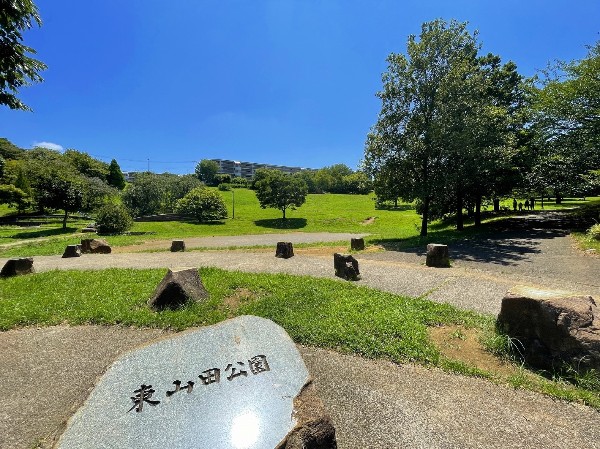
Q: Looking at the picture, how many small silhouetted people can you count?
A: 4